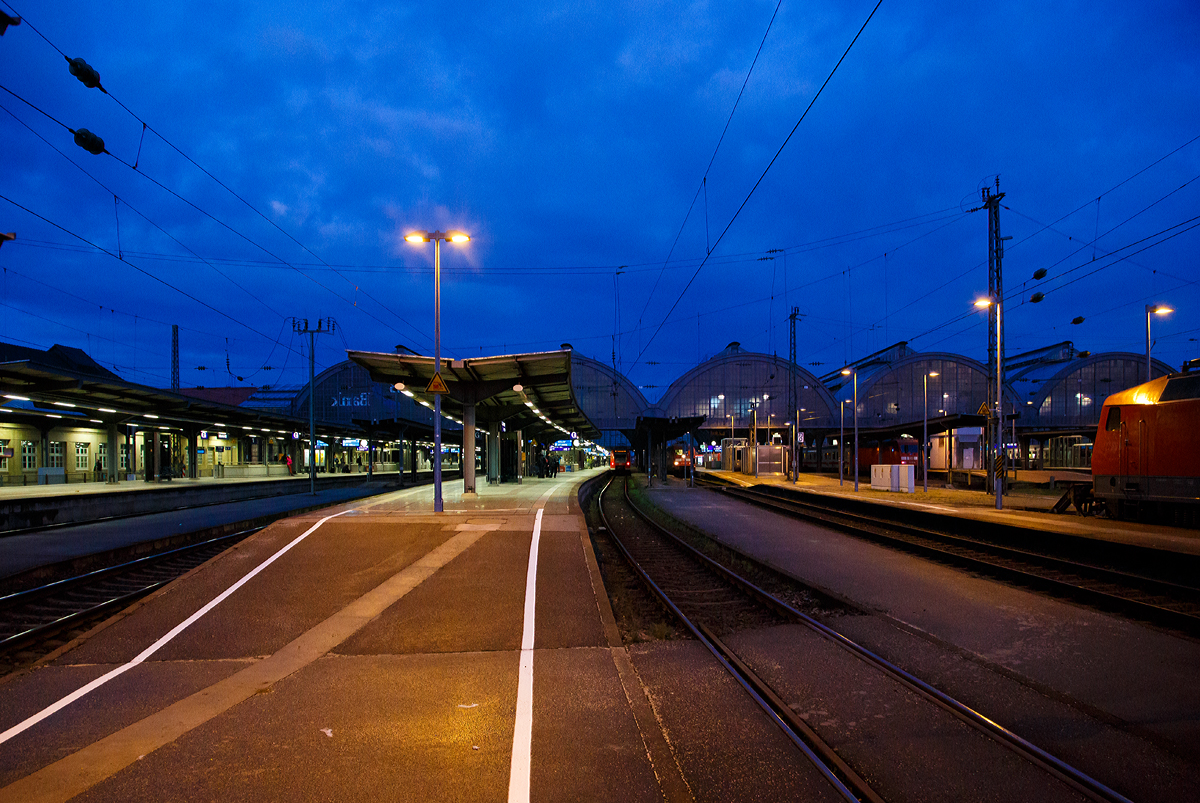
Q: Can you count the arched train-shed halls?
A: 5